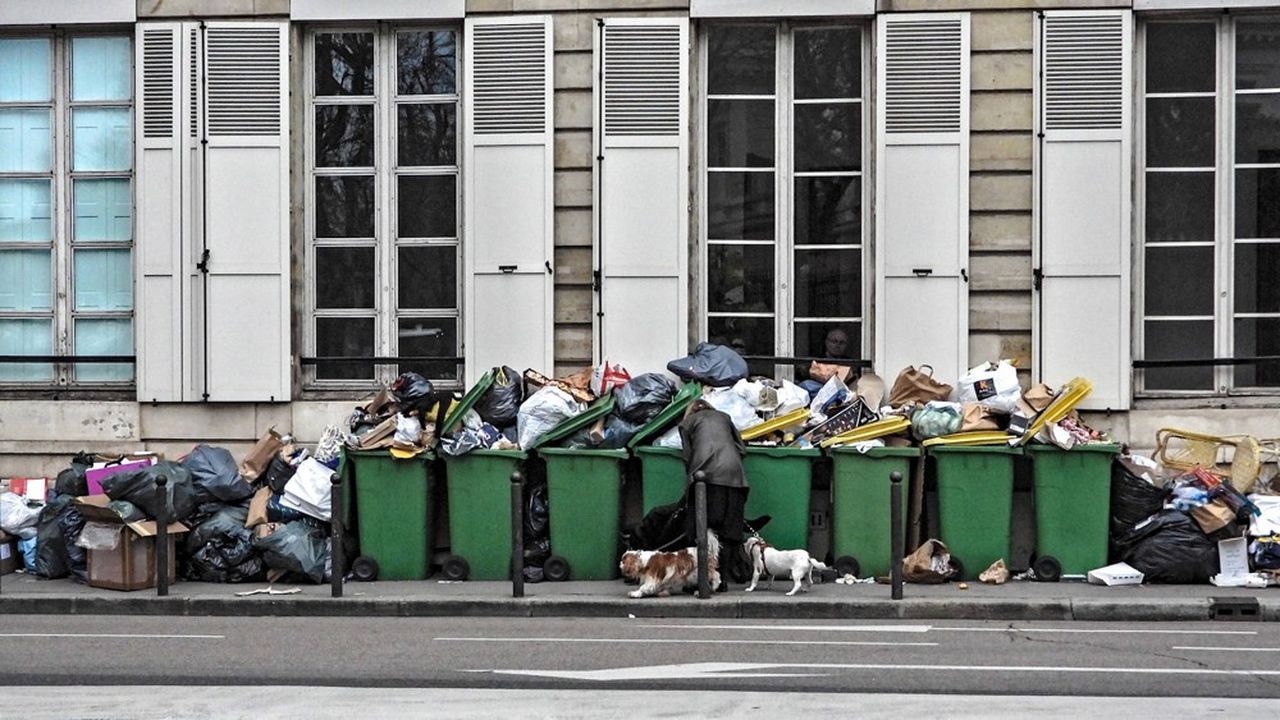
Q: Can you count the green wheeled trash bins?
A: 8